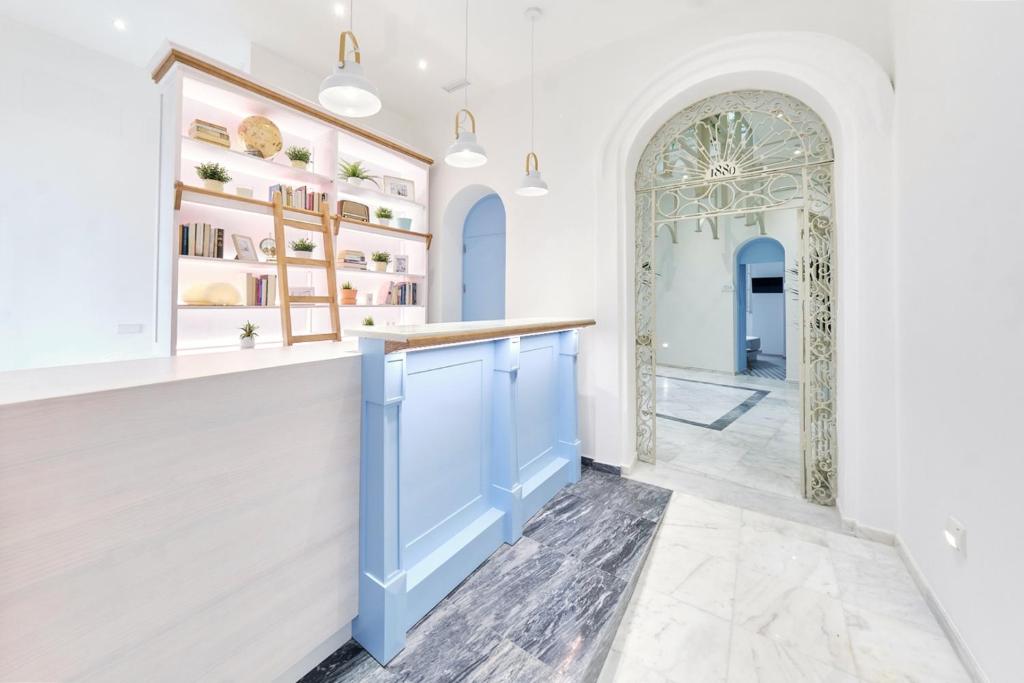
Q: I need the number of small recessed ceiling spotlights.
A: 3